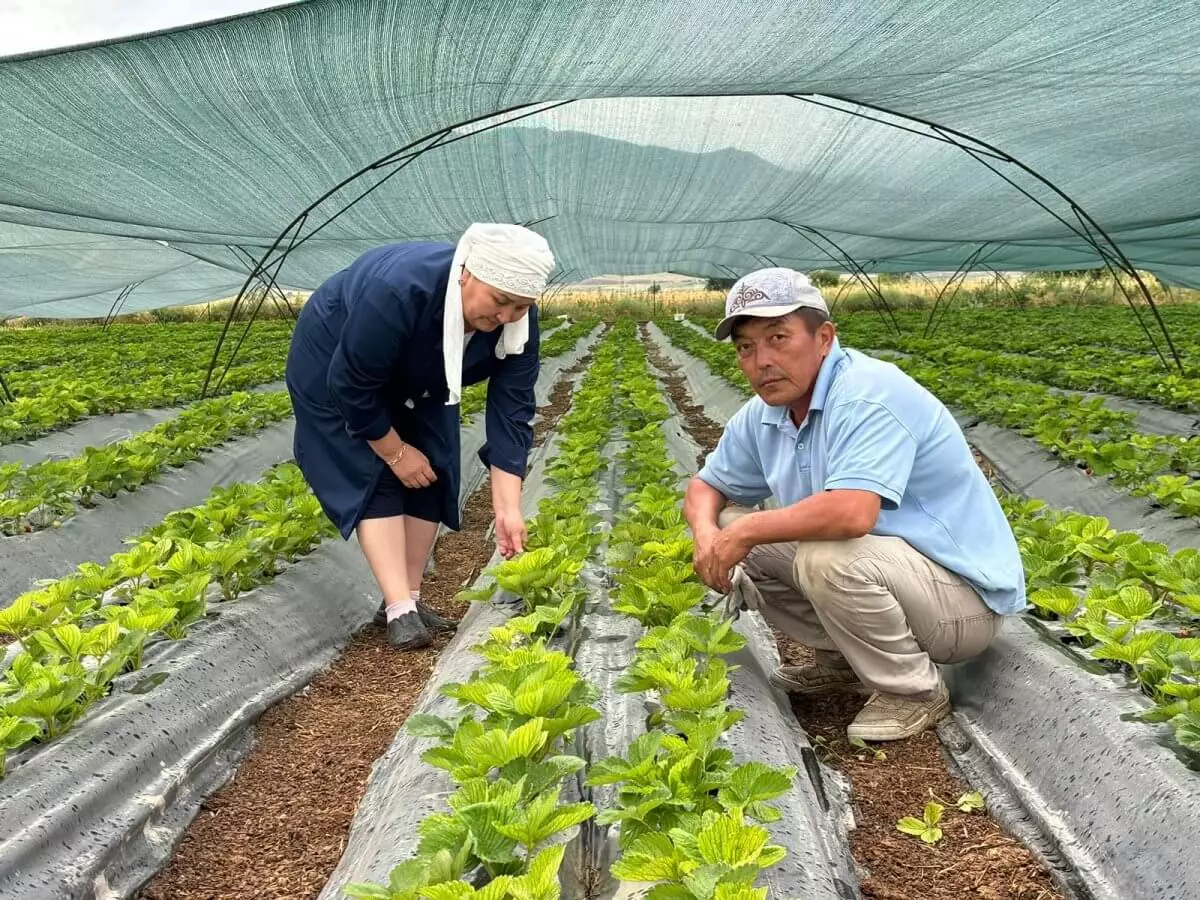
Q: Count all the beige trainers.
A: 2